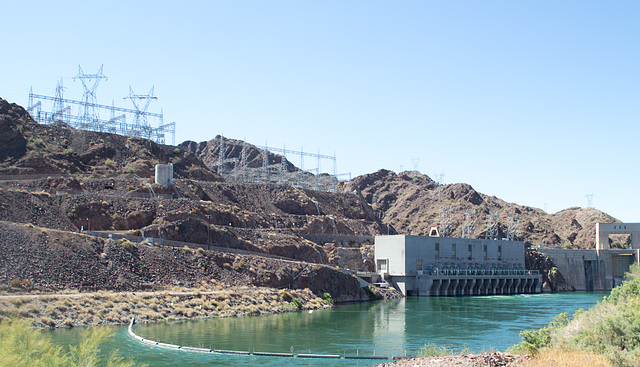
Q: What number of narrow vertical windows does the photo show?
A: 5